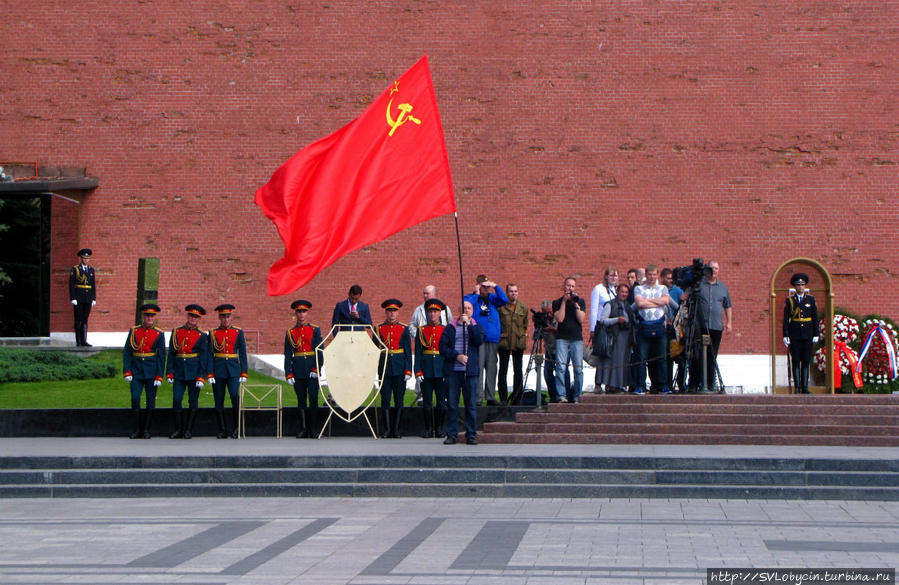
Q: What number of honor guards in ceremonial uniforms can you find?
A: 8